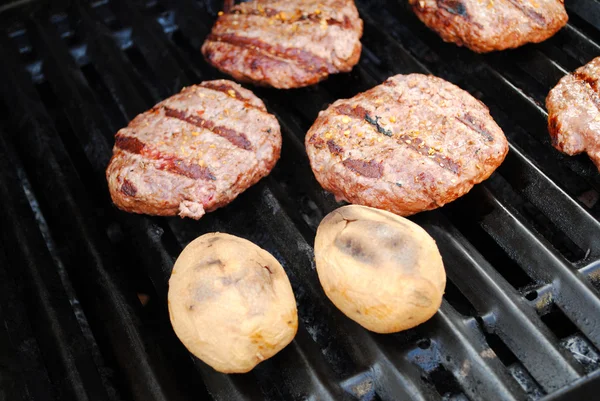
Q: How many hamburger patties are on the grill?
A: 5